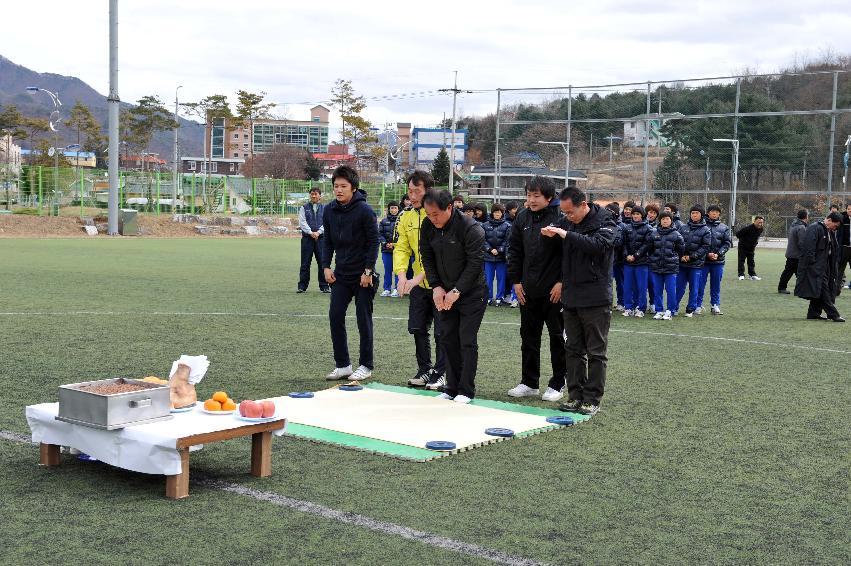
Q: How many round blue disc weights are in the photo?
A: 5